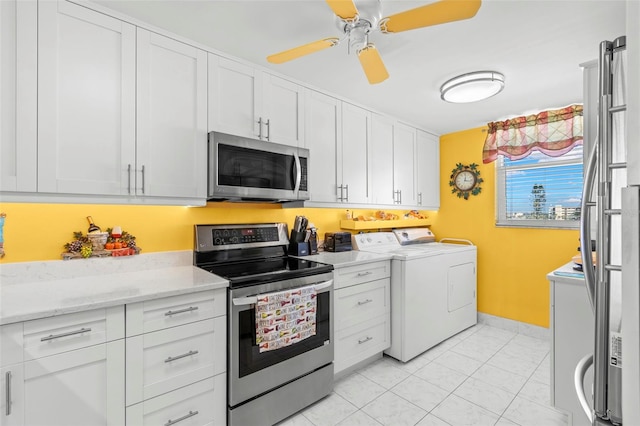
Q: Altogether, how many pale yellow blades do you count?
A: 4